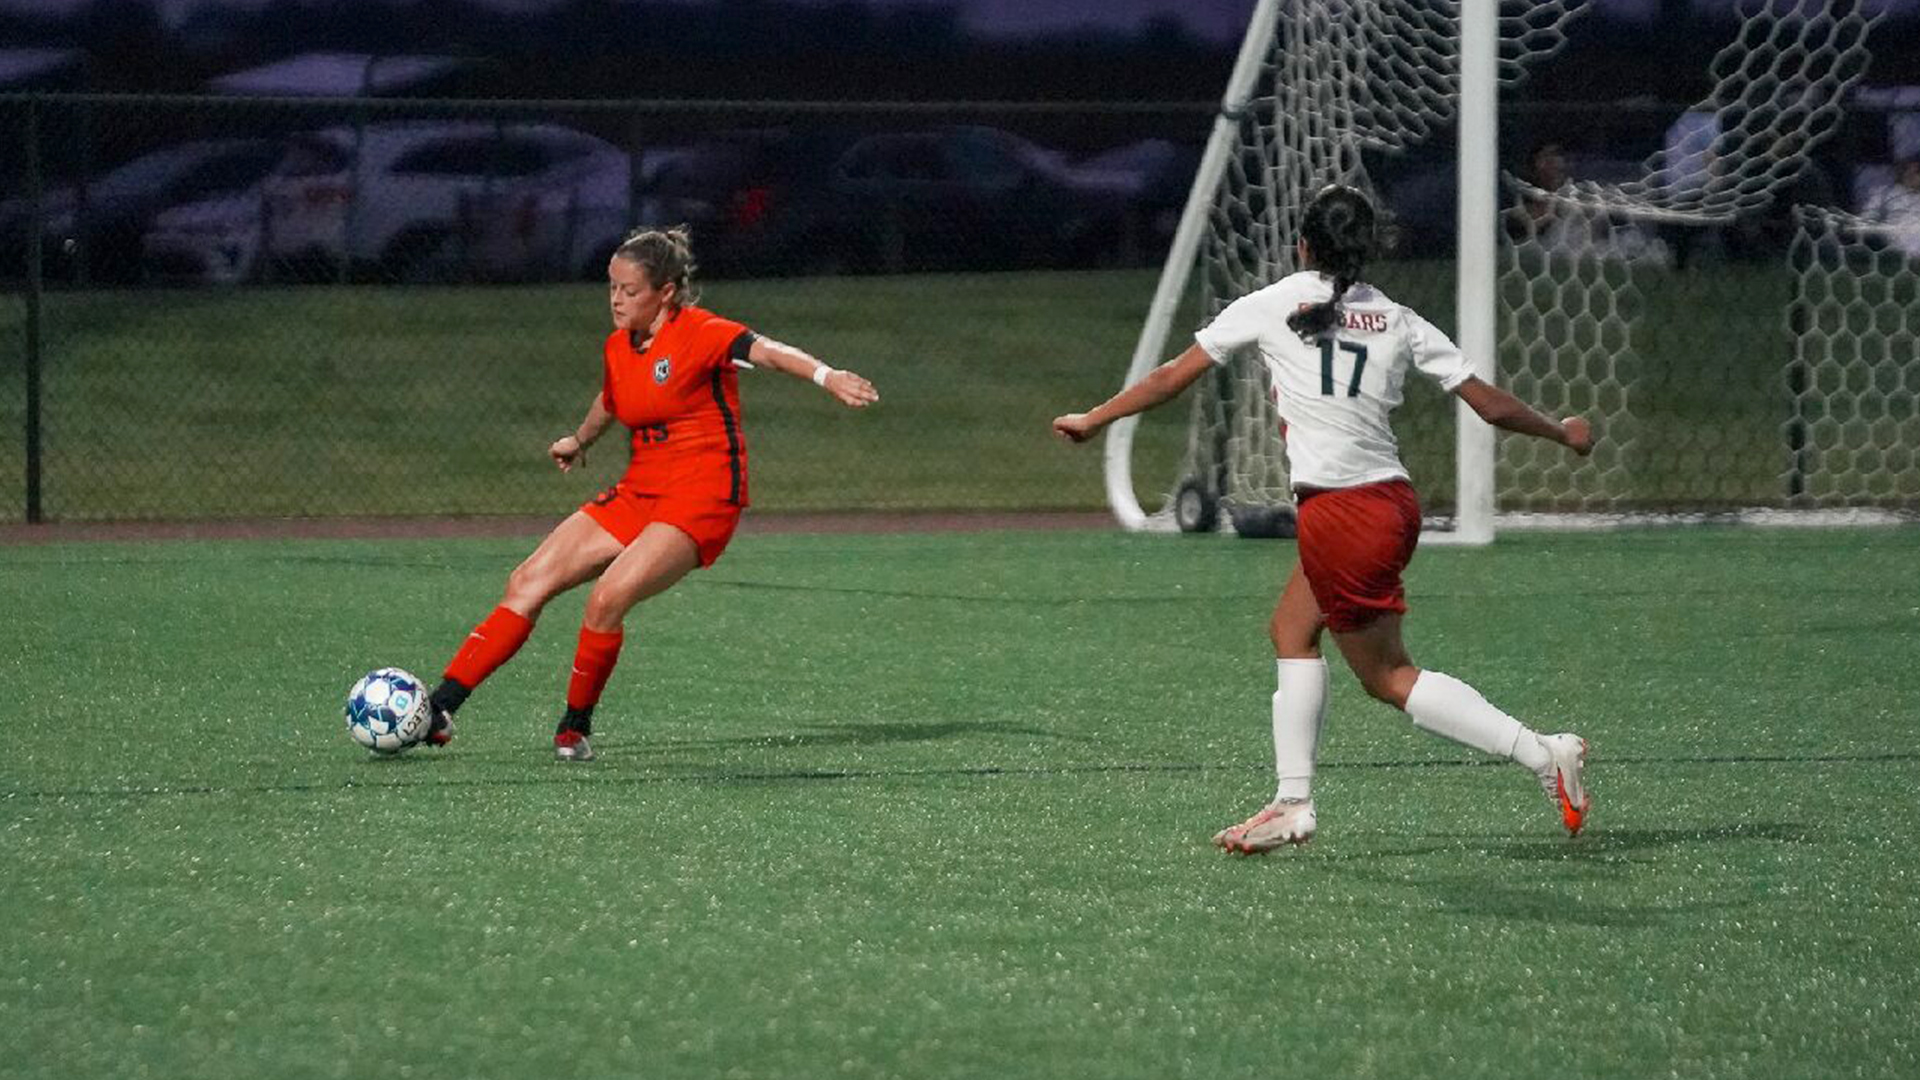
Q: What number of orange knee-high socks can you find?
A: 2